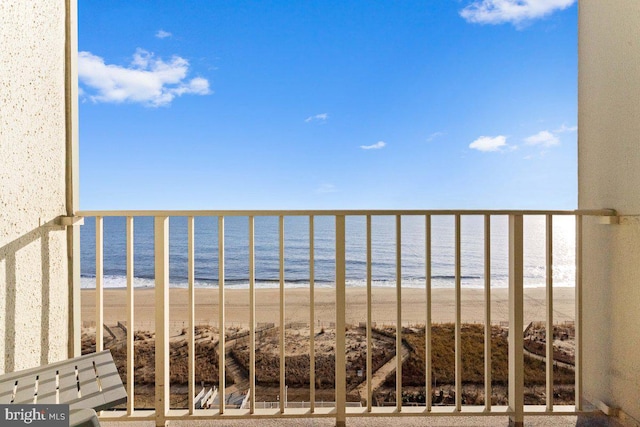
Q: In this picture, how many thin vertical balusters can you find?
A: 14